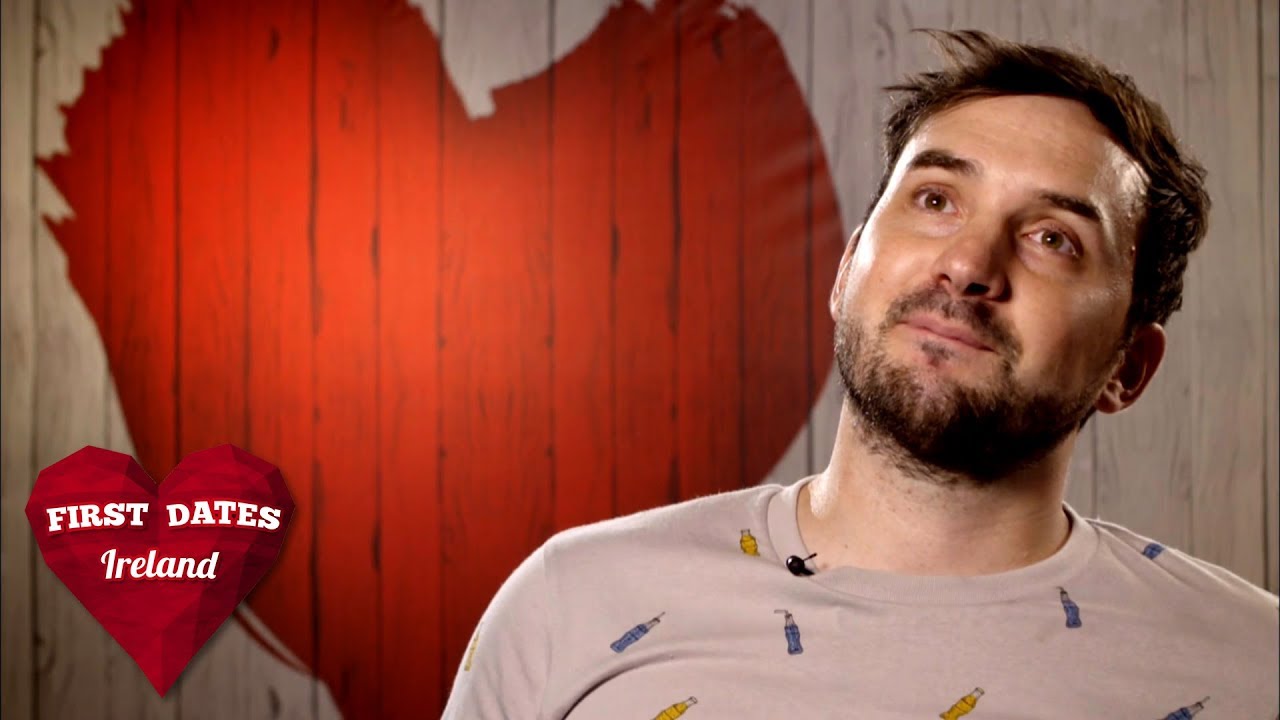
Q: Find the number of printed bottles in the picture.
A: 9